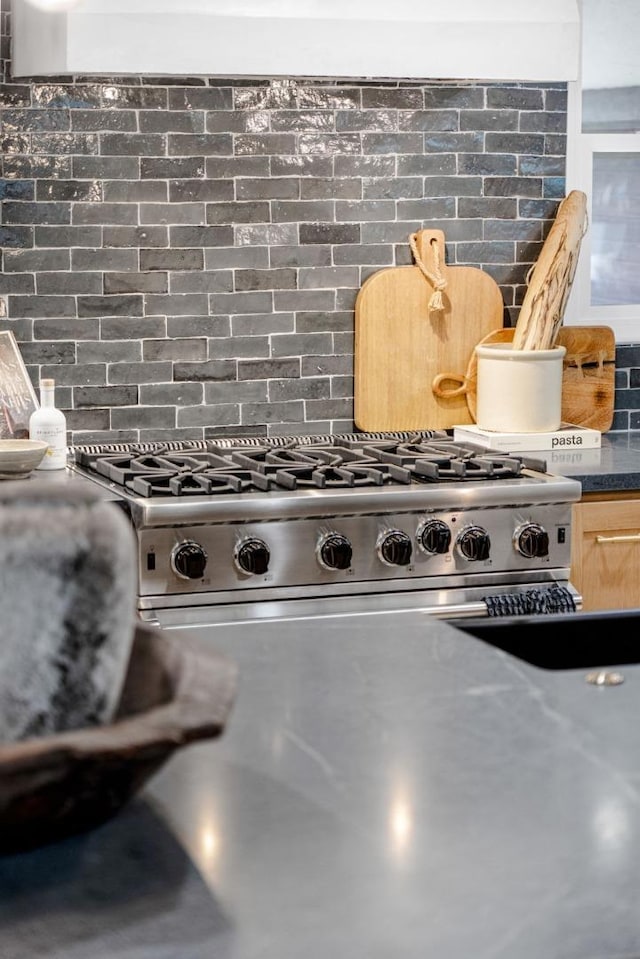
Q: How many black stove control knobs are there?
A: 7